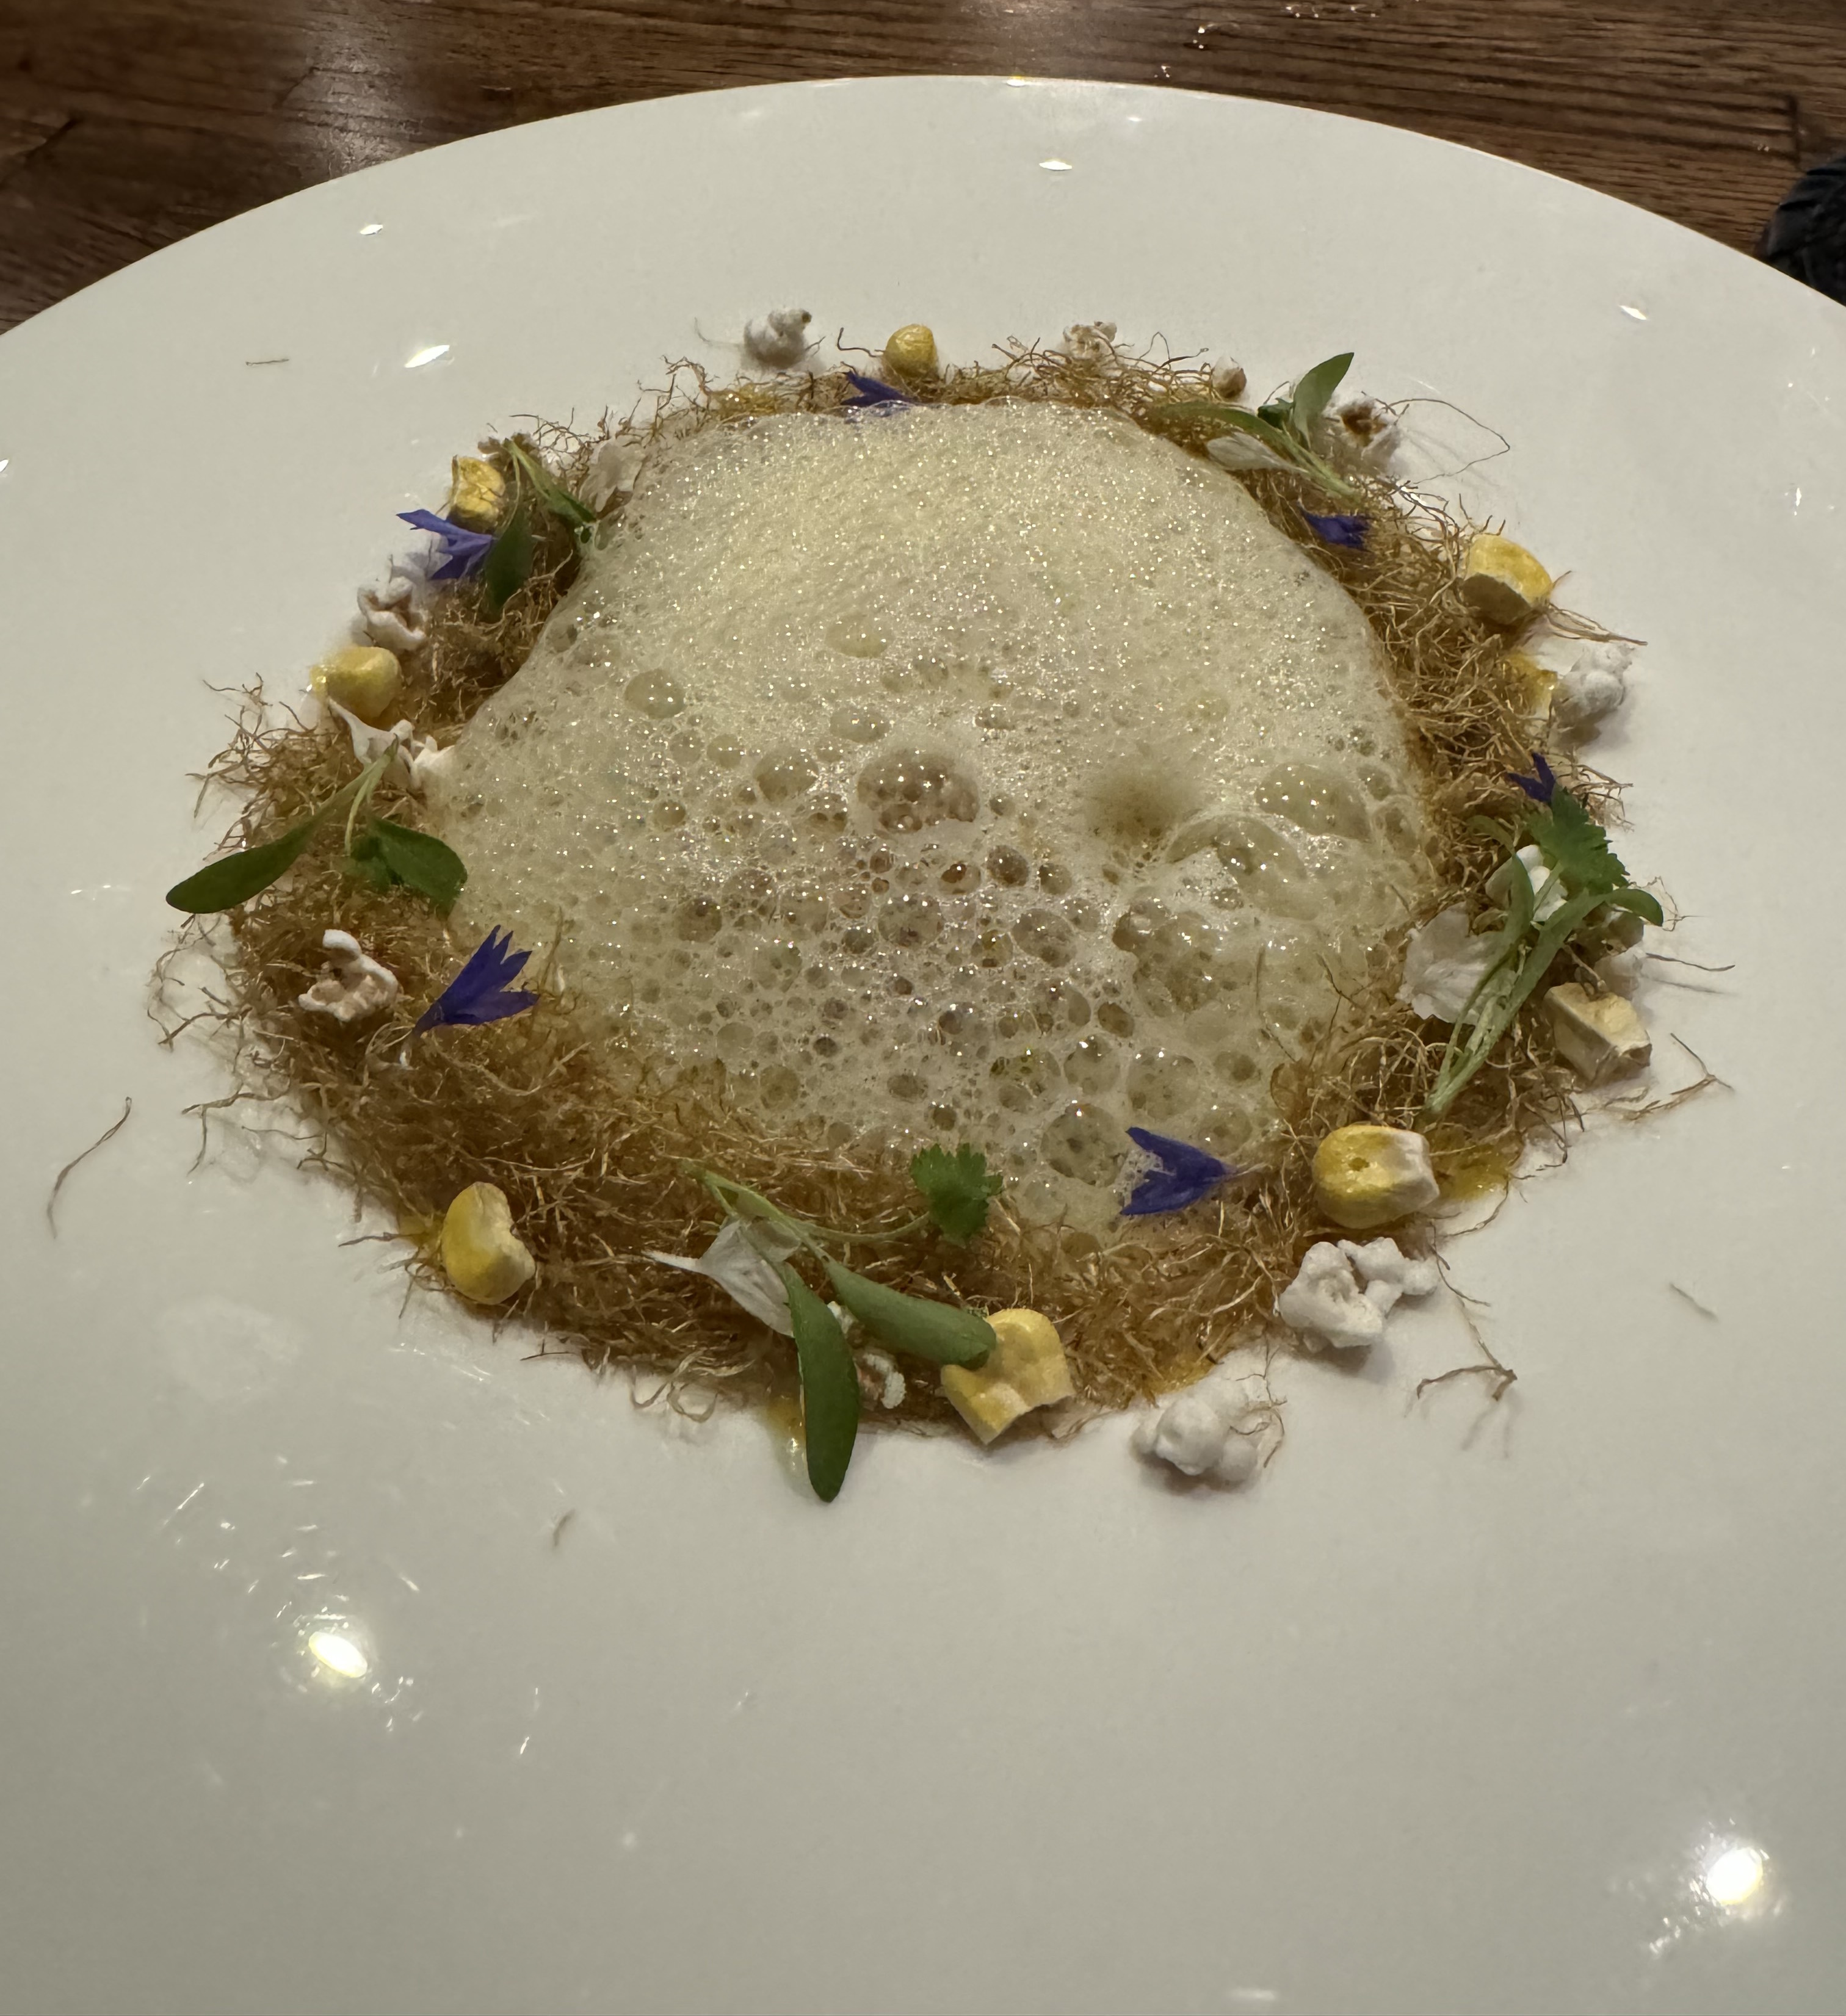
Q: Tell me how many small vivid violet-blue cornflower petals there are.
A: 6